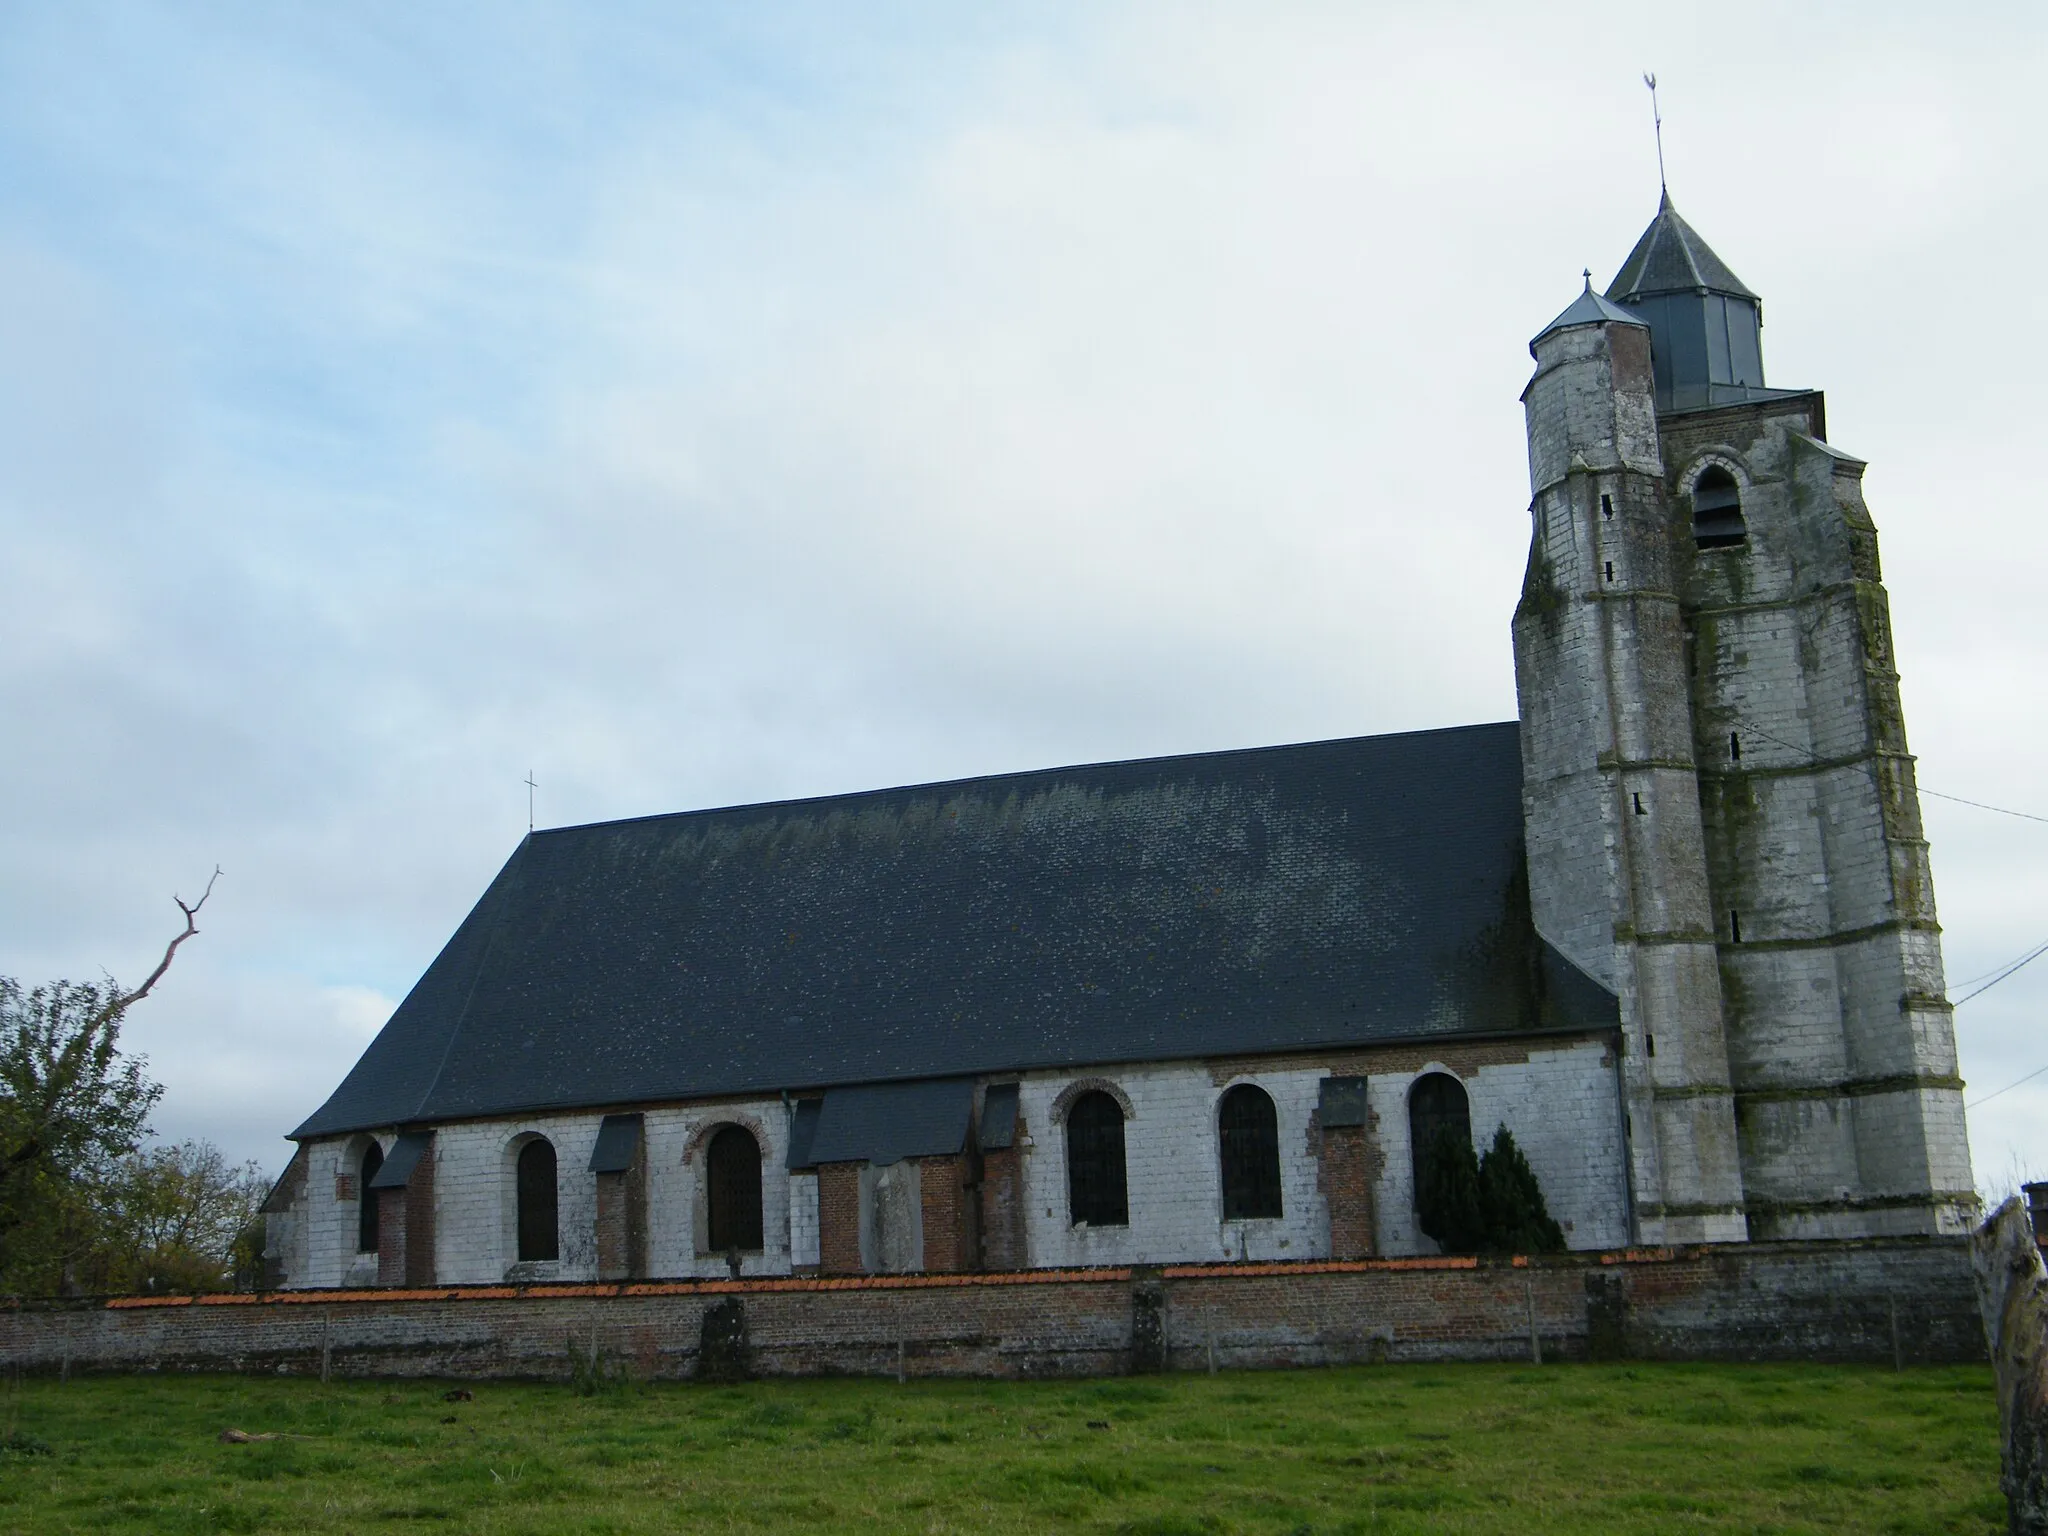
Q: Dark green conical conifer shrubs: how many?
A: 2